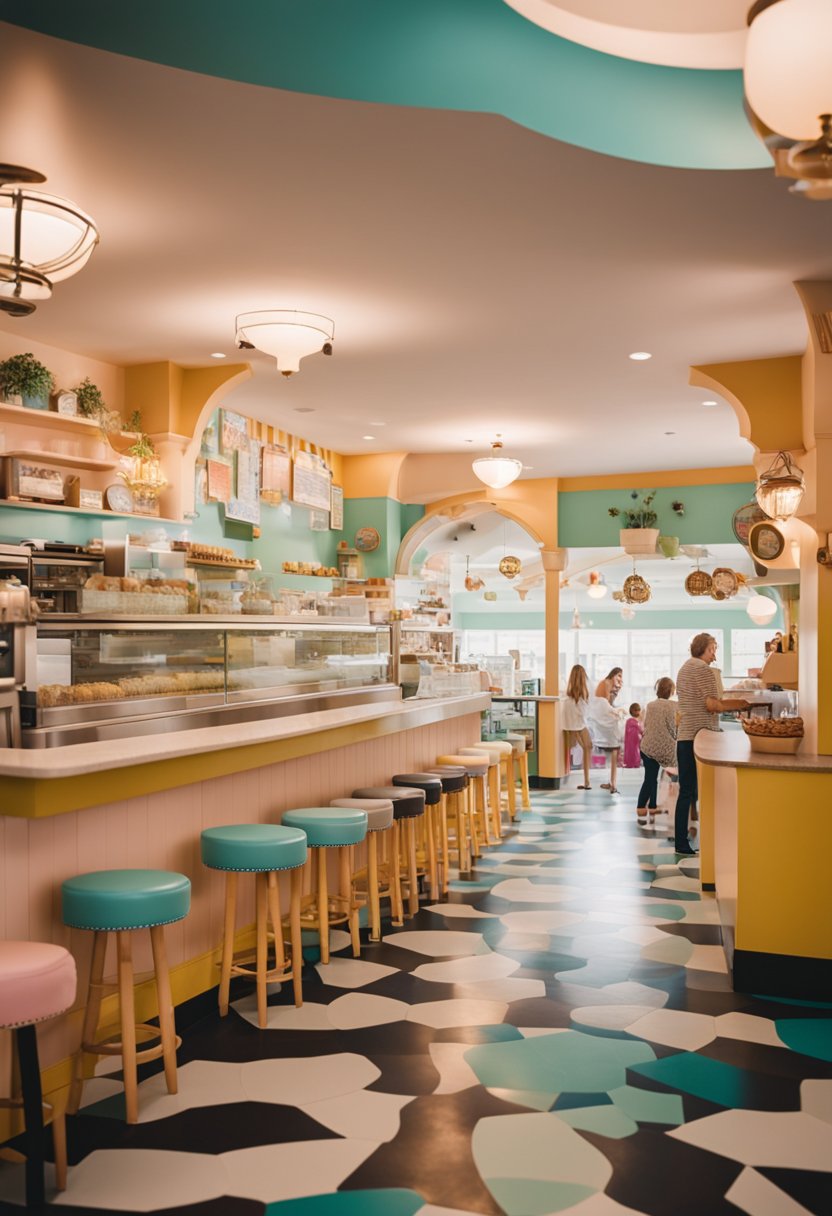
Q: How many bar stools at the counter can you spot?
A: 12